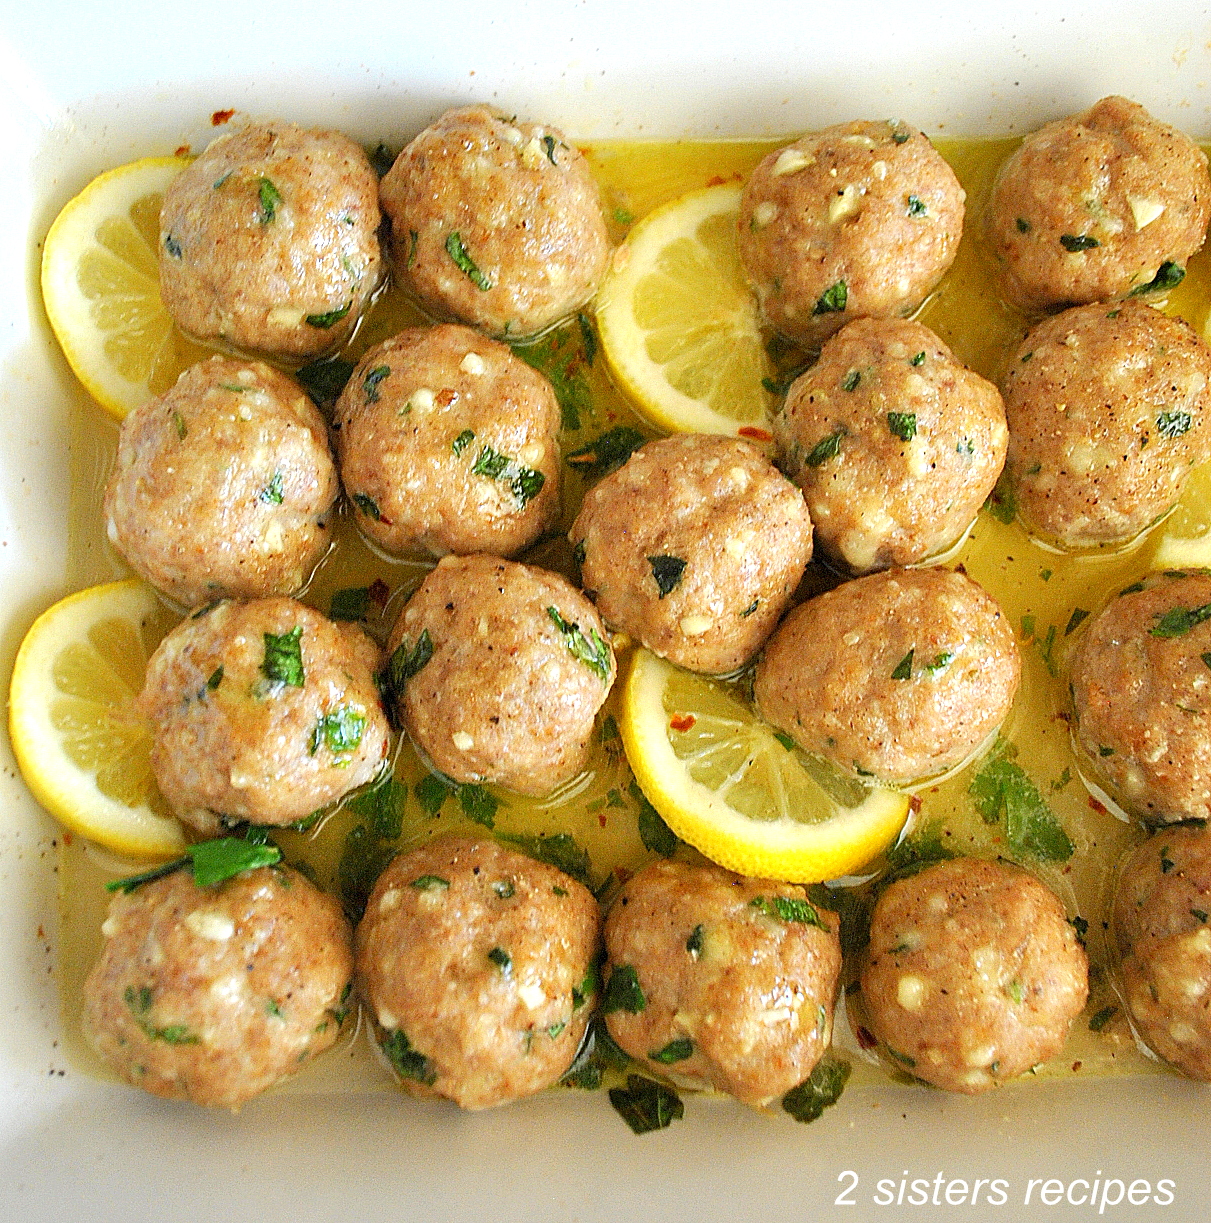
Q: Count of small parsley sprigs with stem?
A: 1